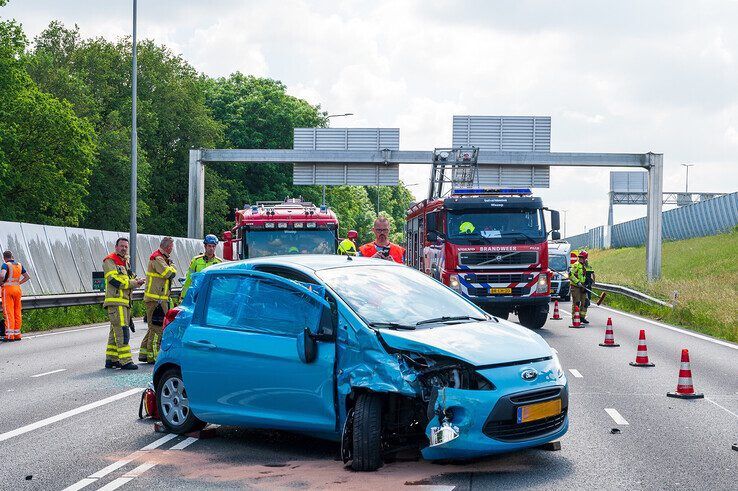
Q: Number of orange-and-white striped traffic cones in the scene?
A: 5